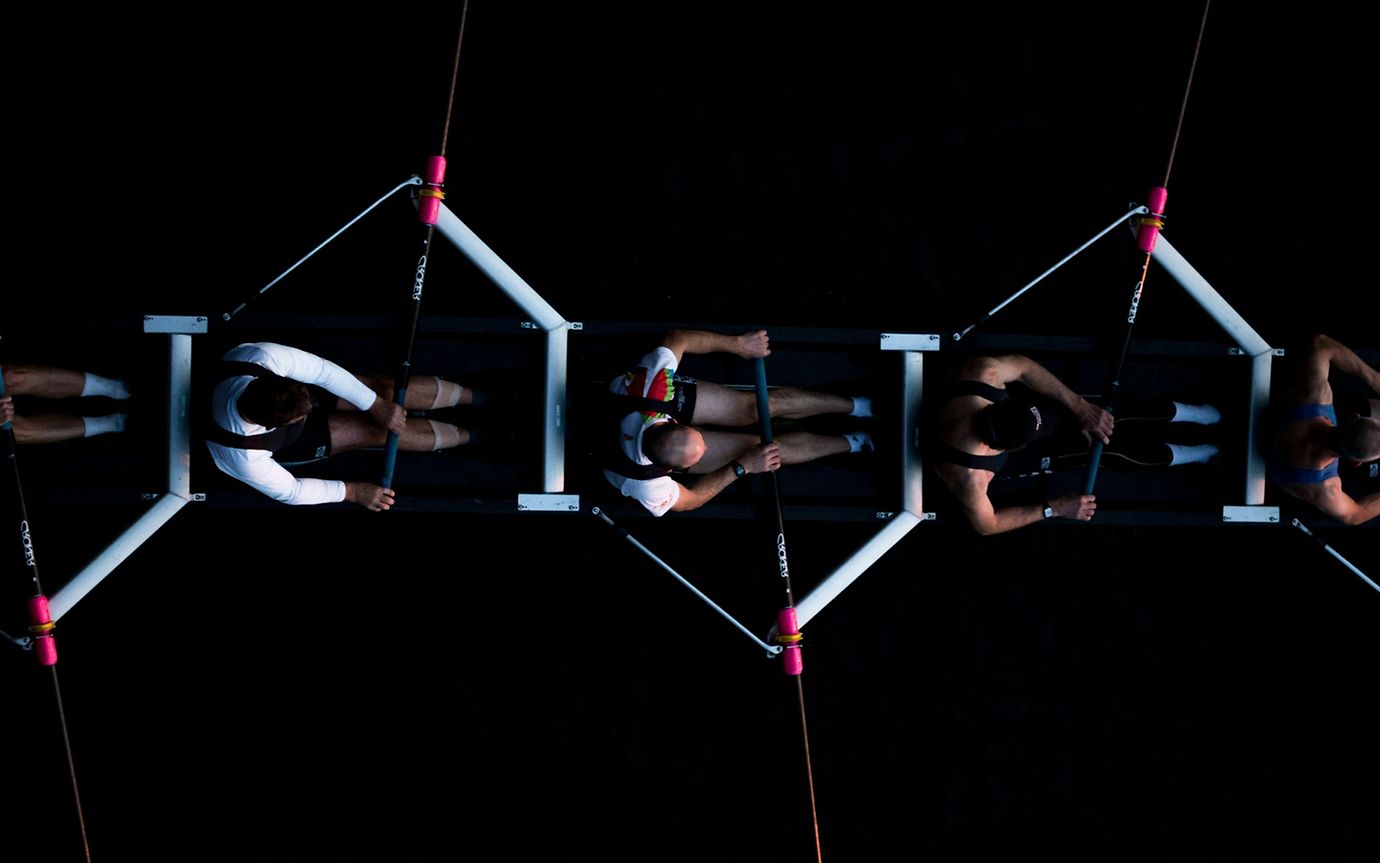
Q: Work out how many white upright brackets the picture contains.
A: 4